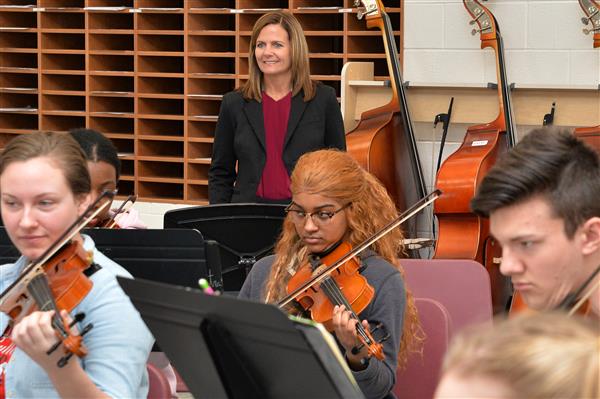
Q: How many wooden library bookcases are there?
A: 1